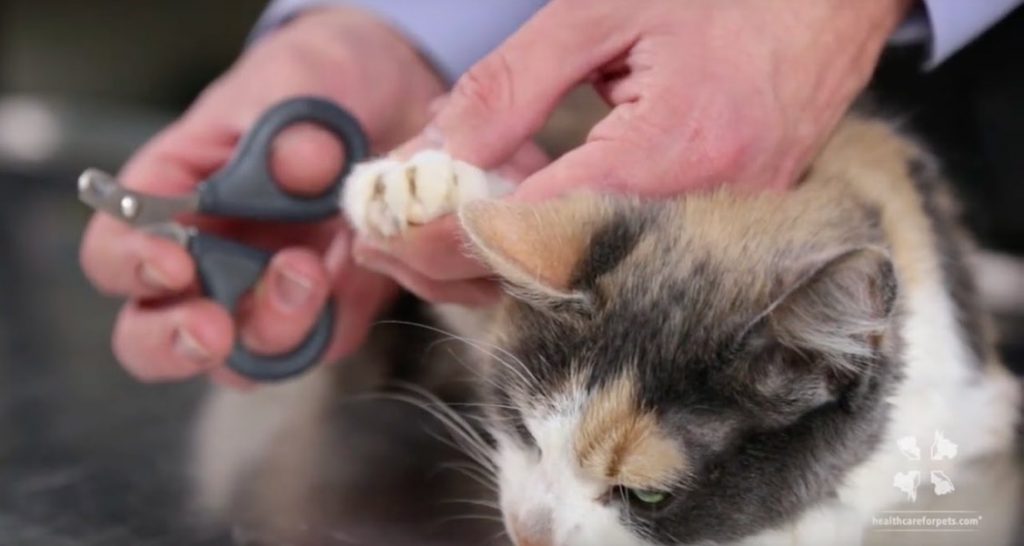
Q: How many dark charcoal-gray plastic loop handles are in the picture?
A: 2